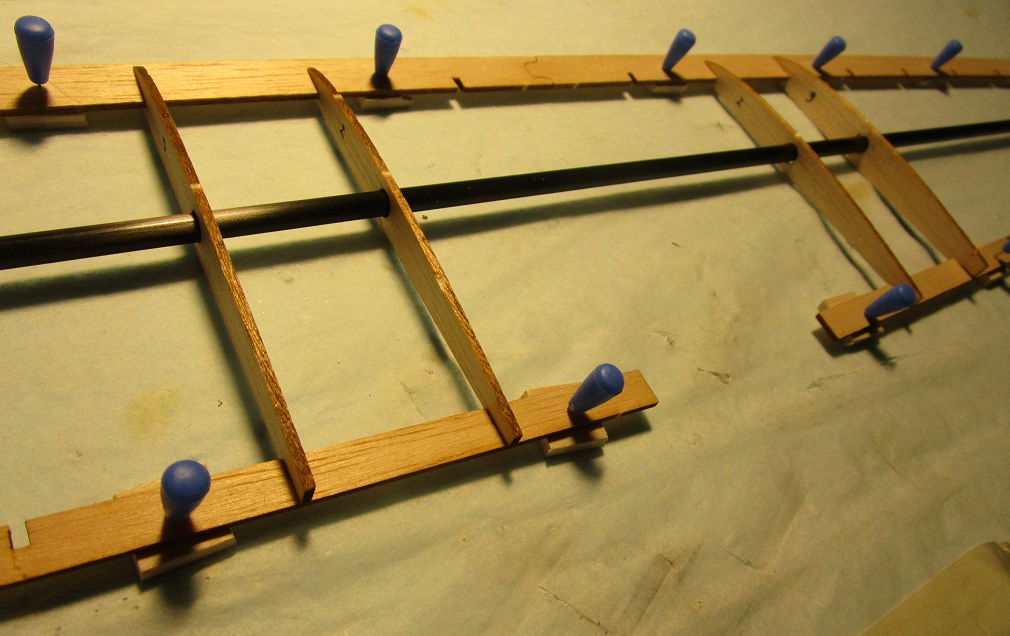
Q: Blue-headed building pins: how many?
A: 9